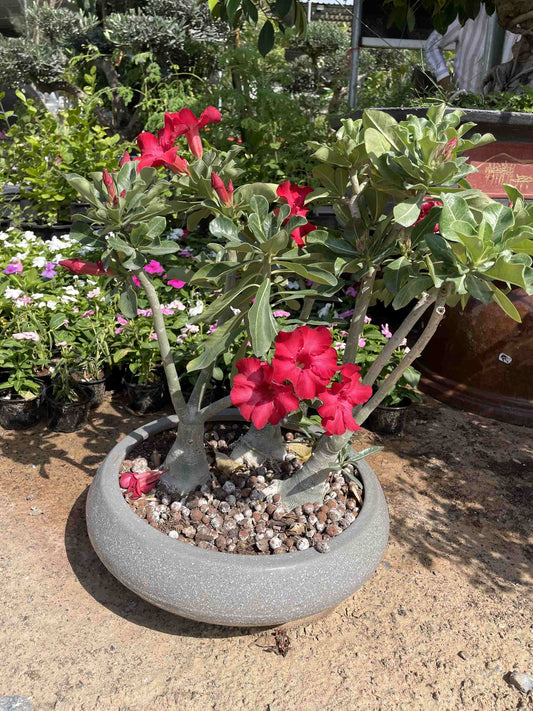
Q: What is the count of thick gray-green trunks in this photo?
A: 3